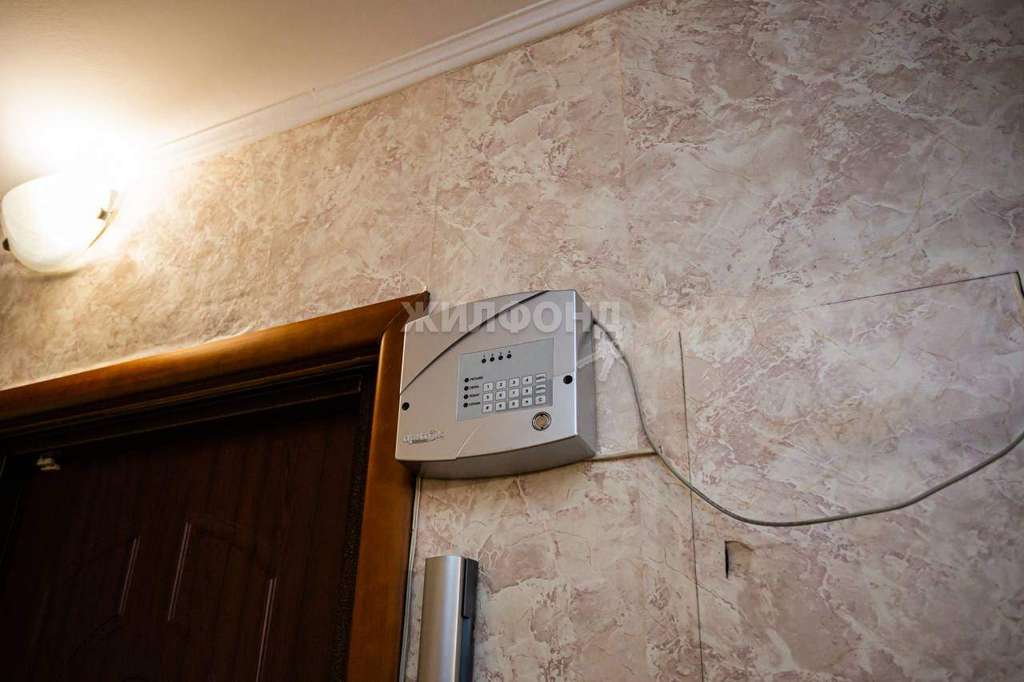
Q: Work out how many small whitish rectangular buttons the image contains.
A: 15